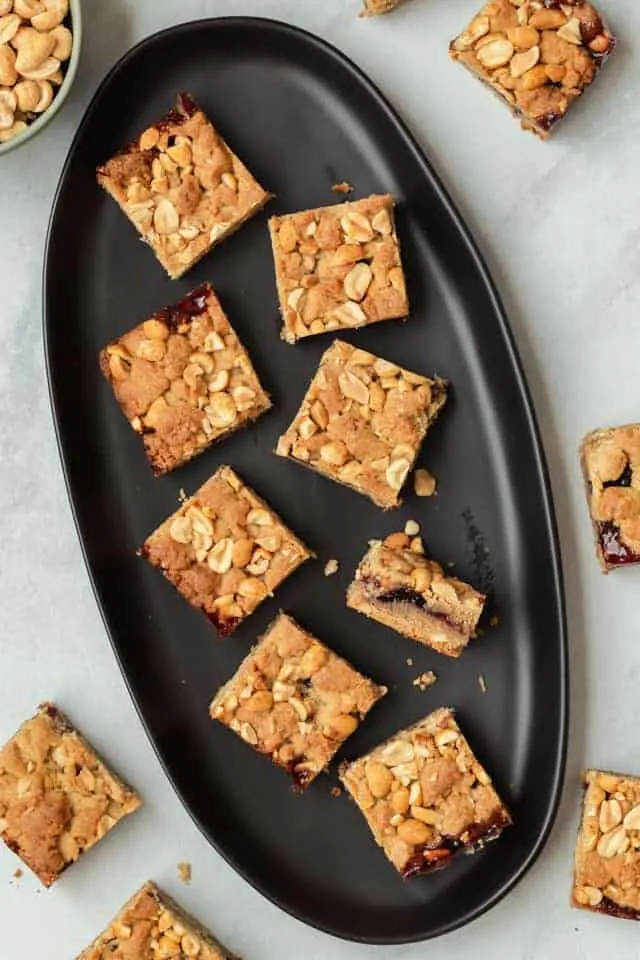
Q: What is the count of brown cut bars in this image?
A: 14